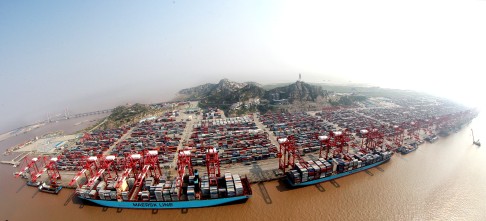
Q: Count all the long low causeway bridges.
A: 1